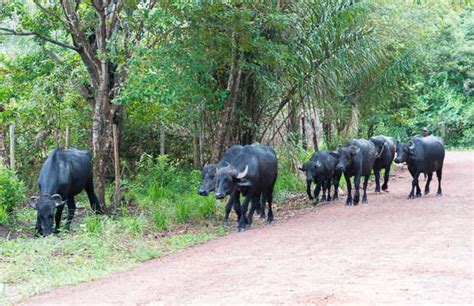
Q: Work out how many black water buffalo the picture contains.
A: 7